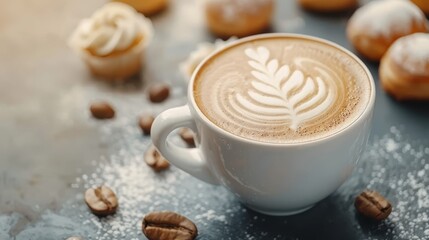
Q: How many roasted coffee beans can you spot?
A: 8